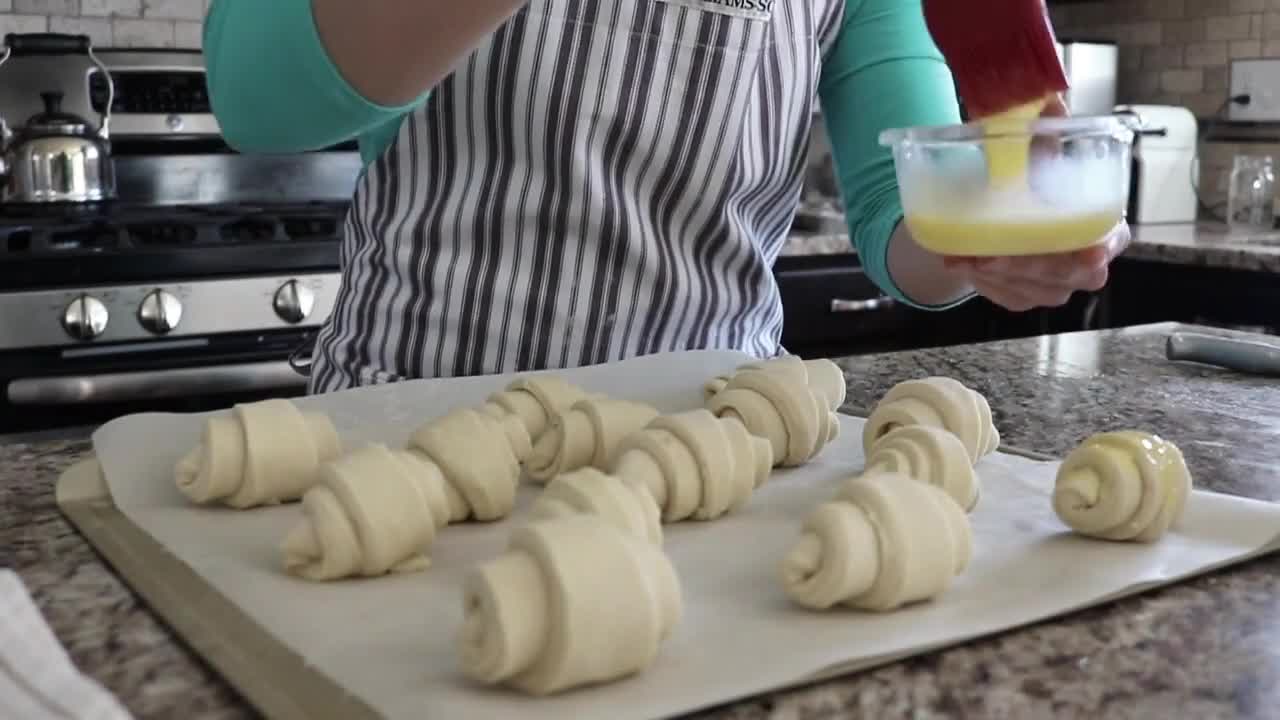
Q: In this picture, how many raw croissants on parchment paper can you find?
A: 14